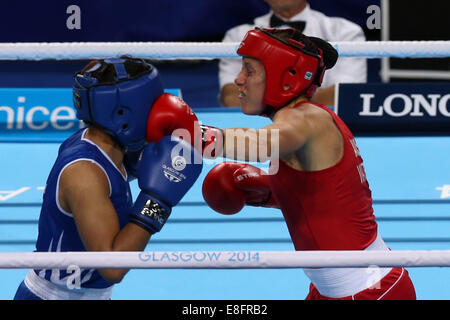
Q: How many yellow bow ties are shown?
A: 0